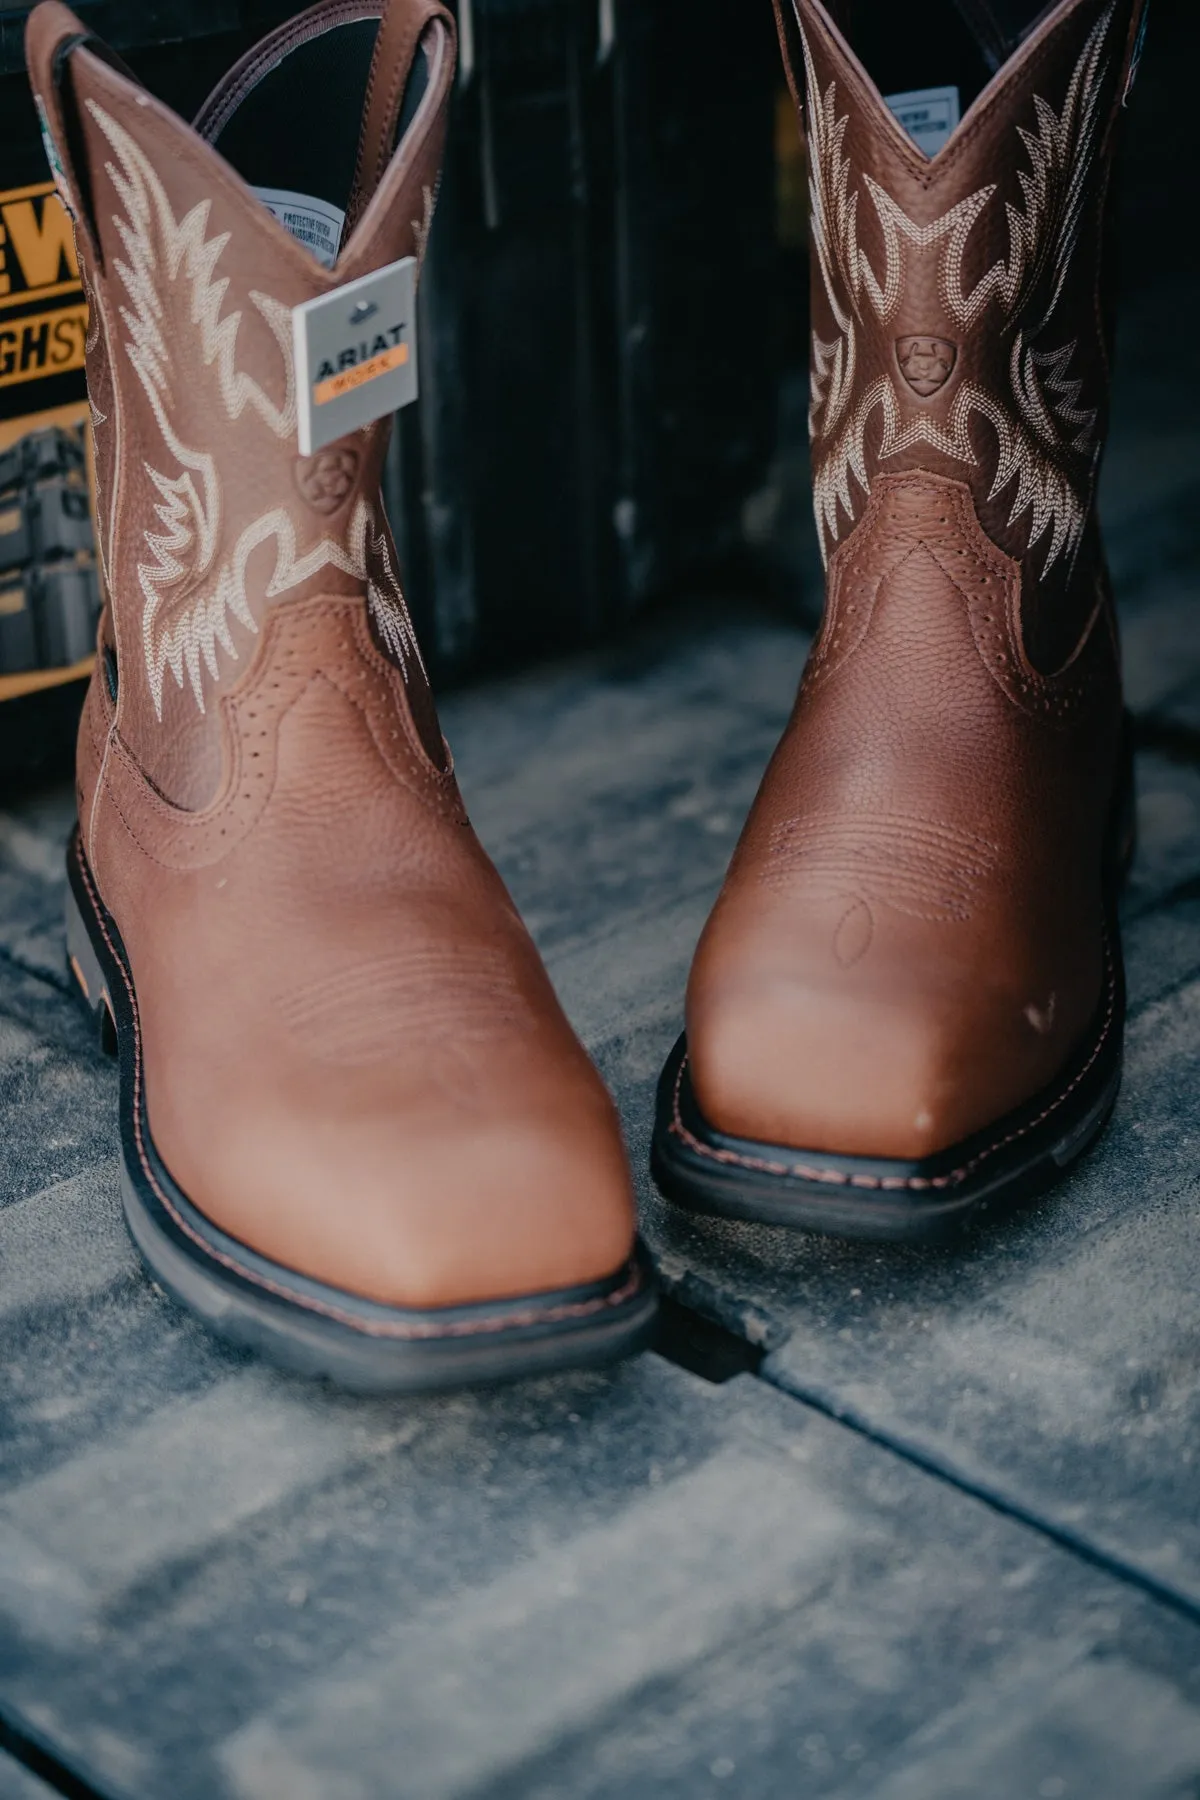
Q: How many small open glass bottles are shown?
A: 0